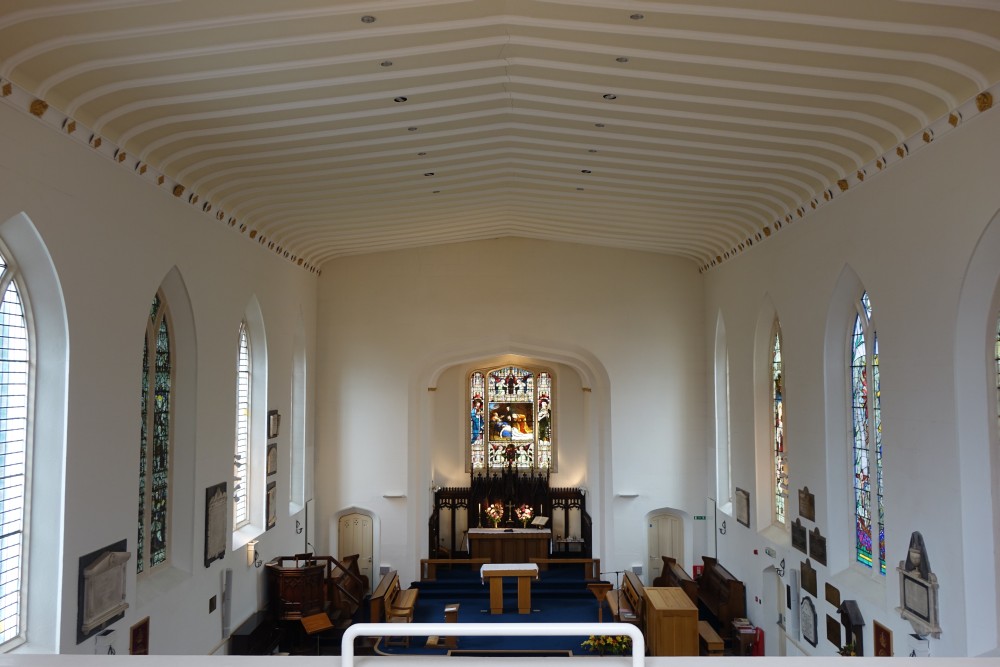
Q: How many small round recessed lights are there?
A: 14